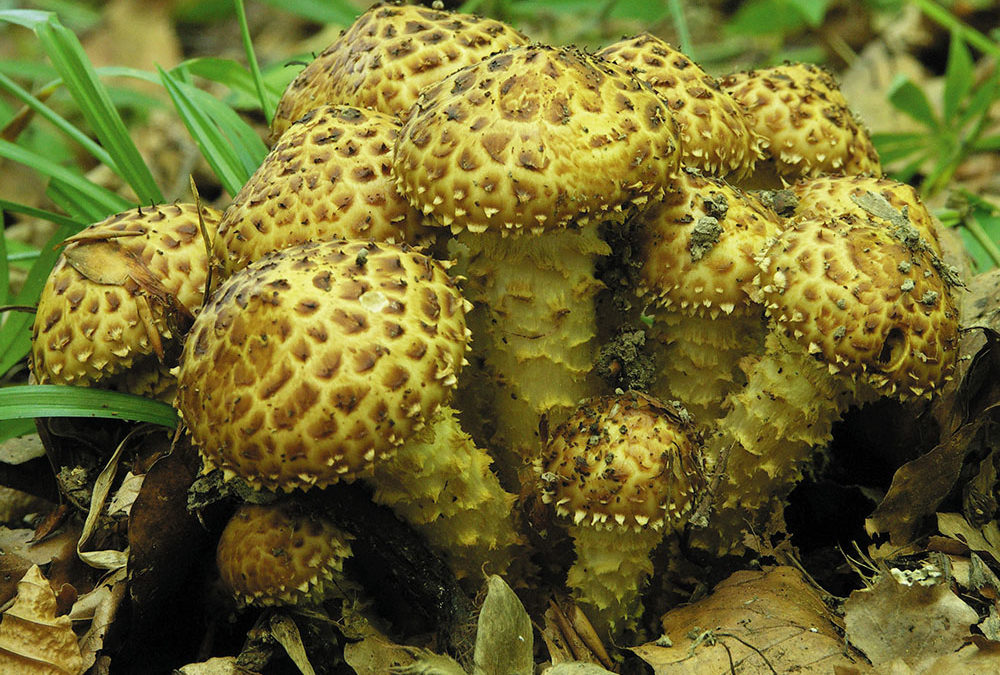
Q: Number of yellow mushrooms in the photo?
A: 12